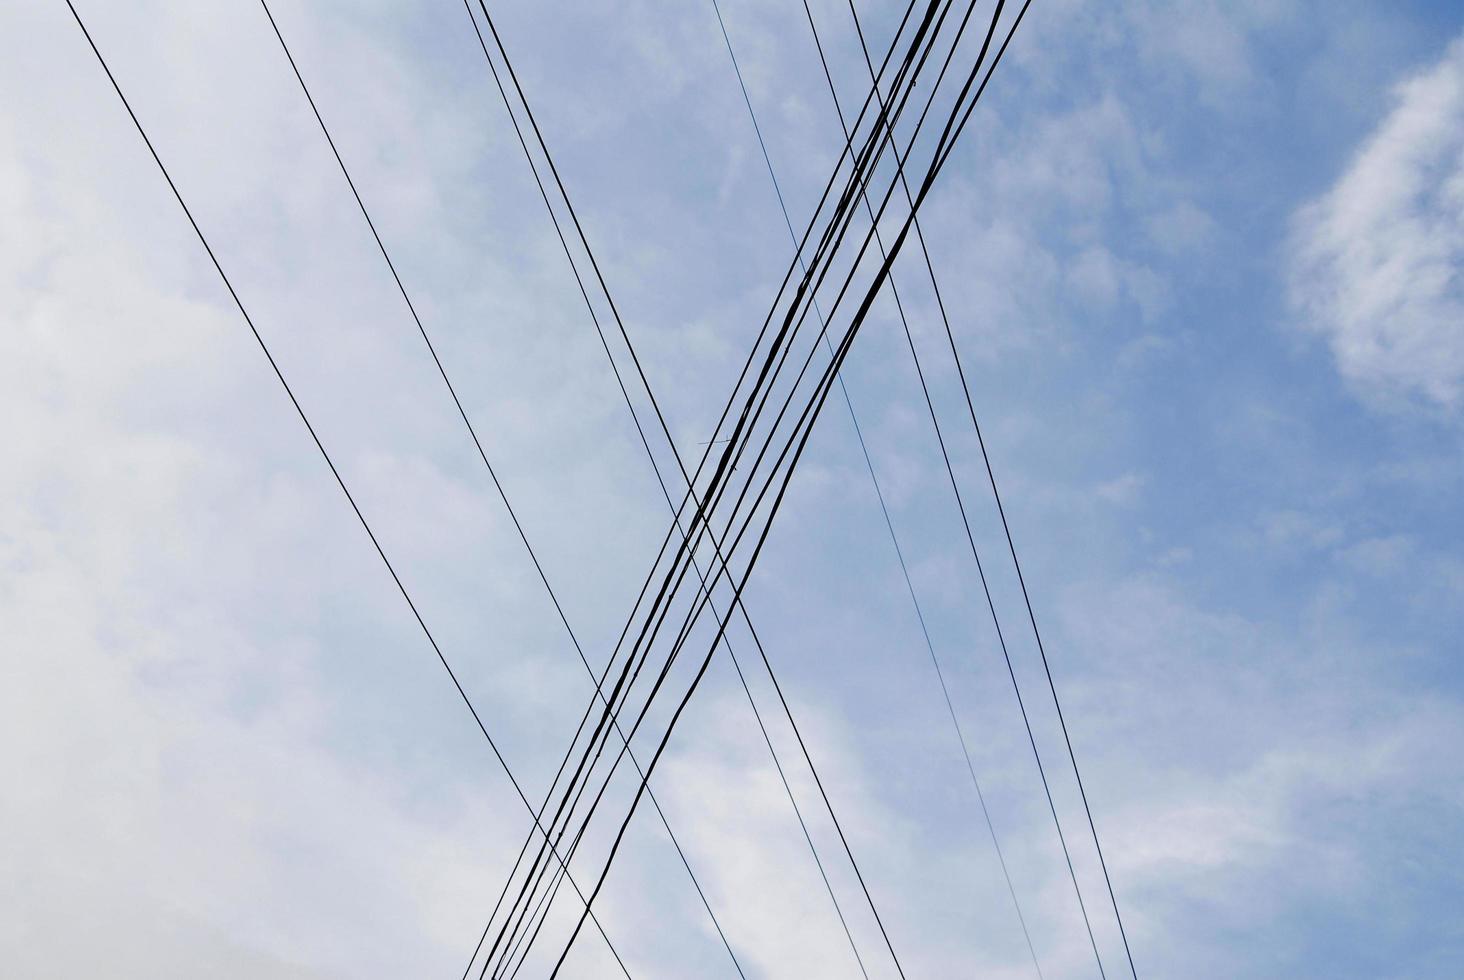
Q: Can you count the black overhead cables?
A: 13